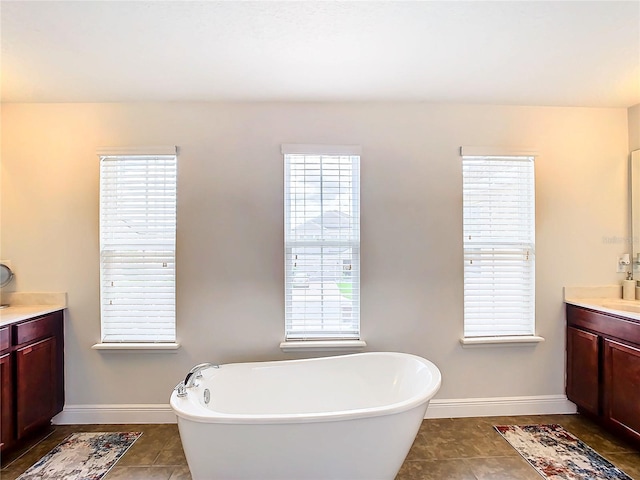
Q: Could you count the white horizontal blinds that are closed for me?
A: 2